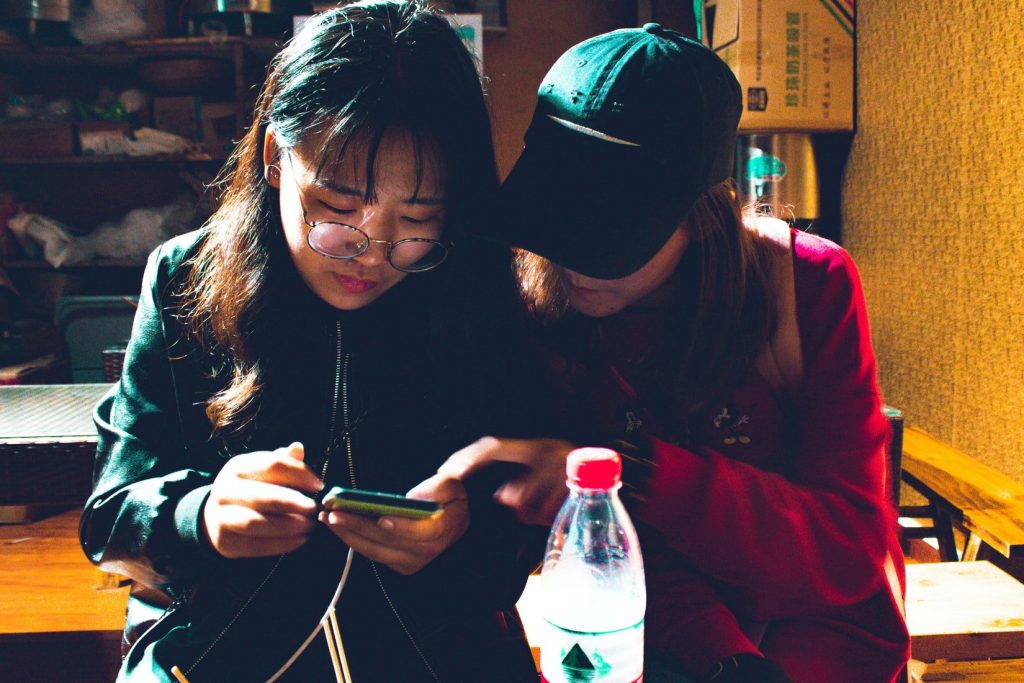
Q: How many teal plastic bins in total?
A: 1